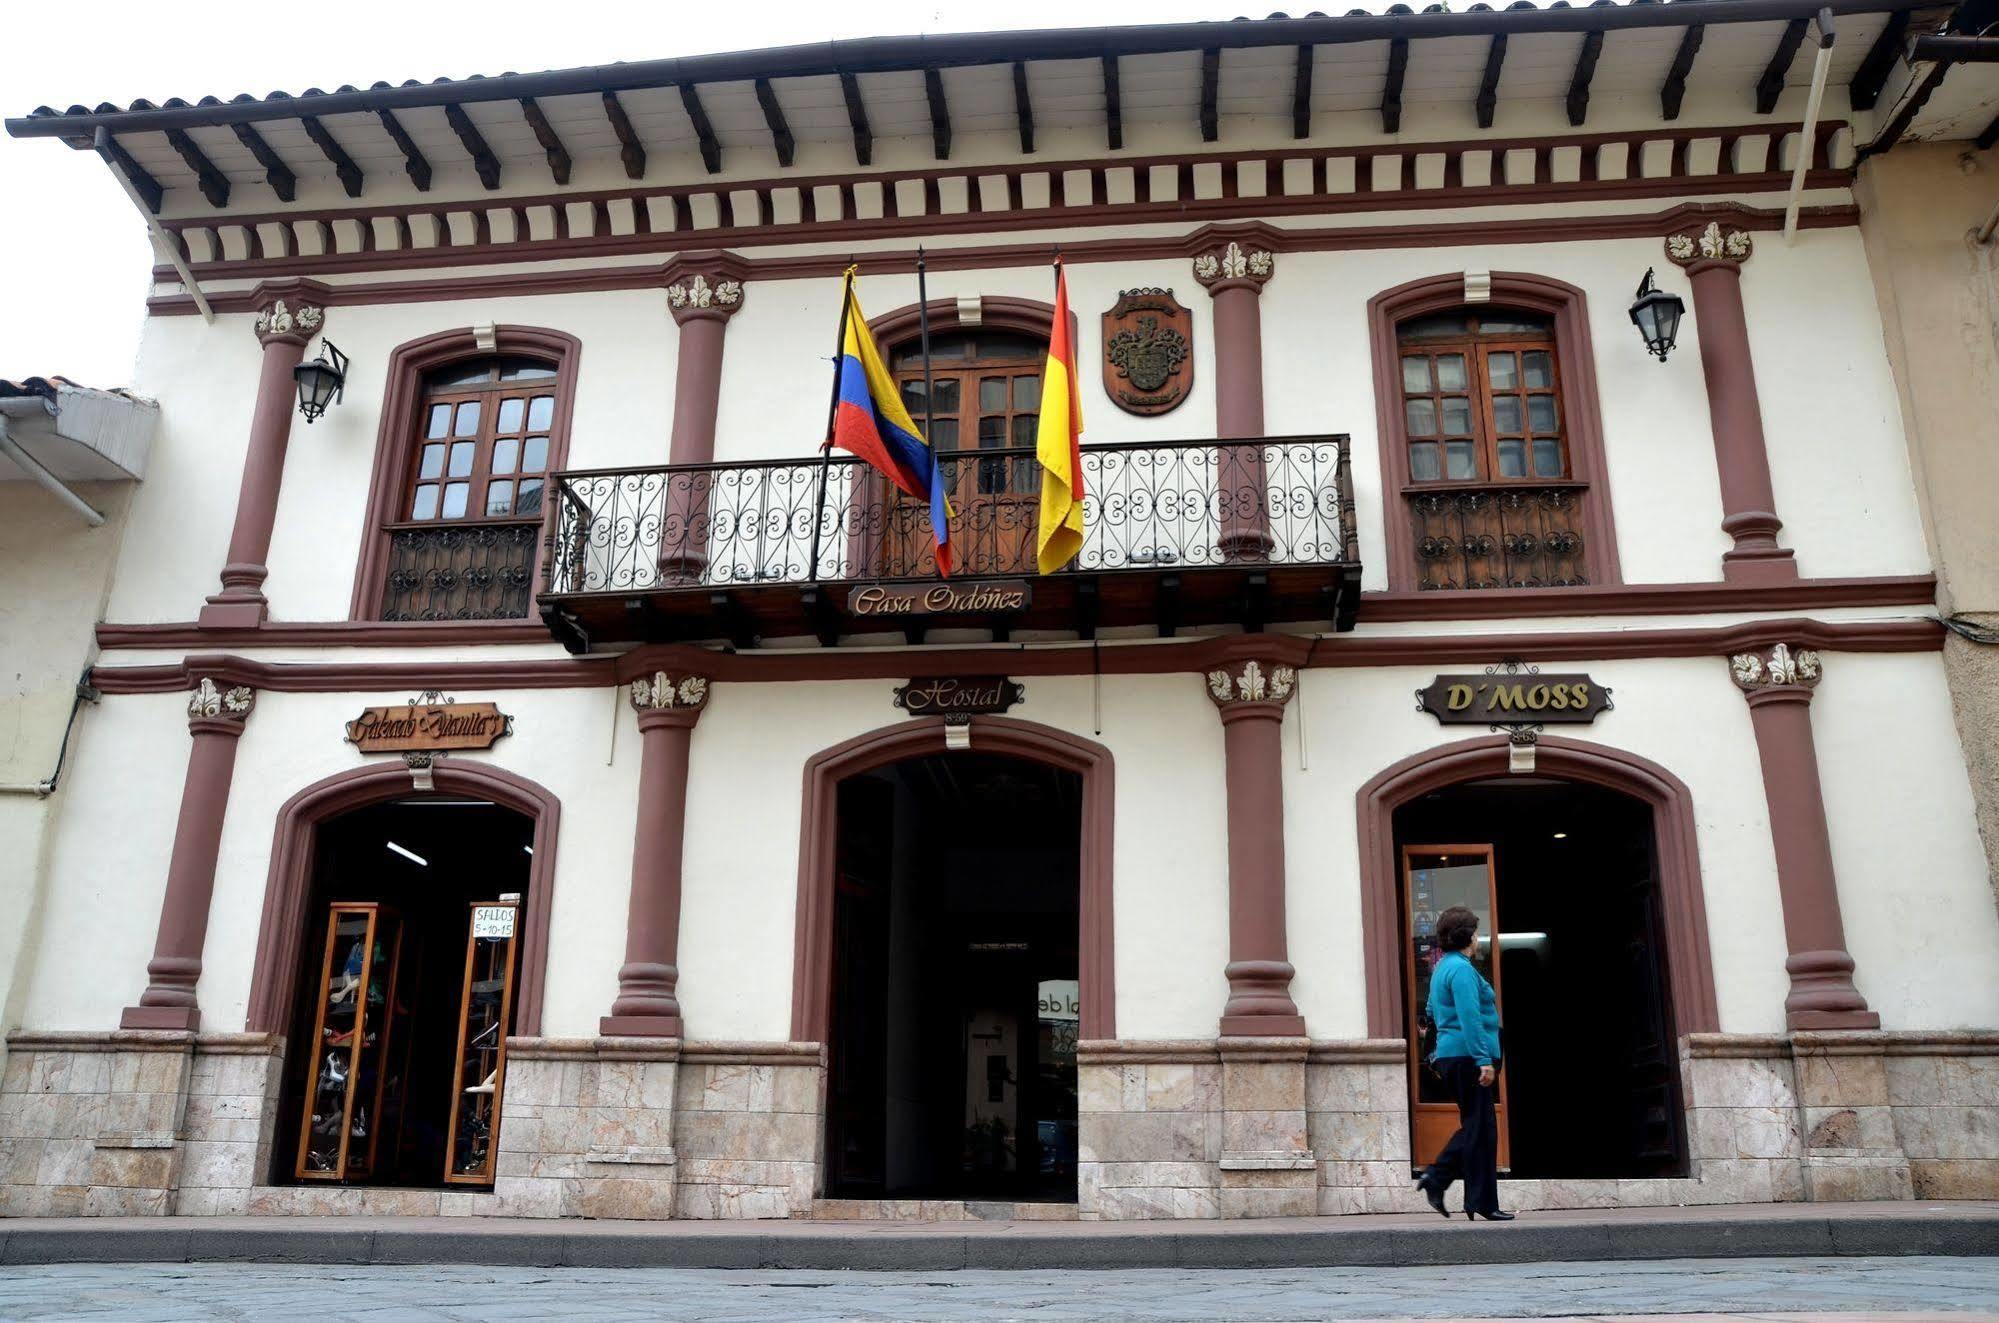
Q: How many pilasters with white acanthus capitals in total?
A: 8